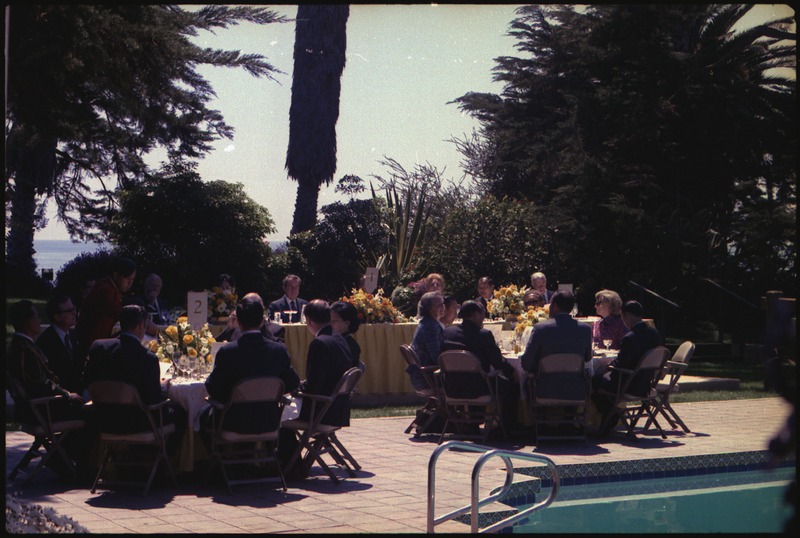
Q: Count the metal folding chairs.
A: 10